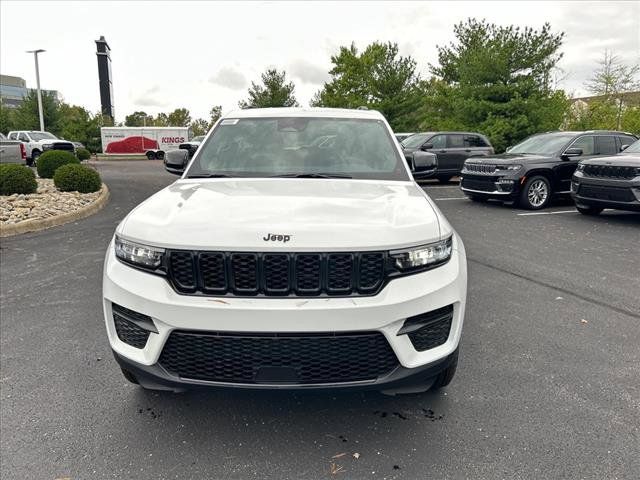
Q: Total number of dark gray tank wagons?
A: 0